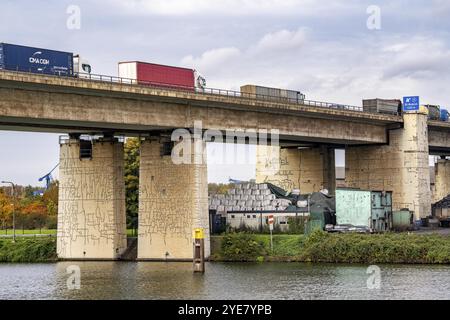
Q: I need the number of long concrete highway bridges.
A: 1